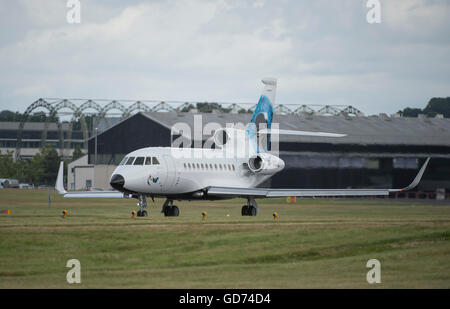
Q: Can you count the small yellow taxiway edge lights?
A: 4